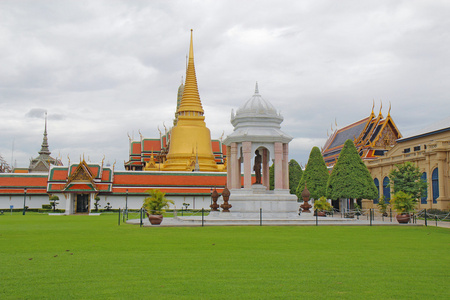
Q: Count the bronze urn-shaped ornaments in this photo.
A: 3